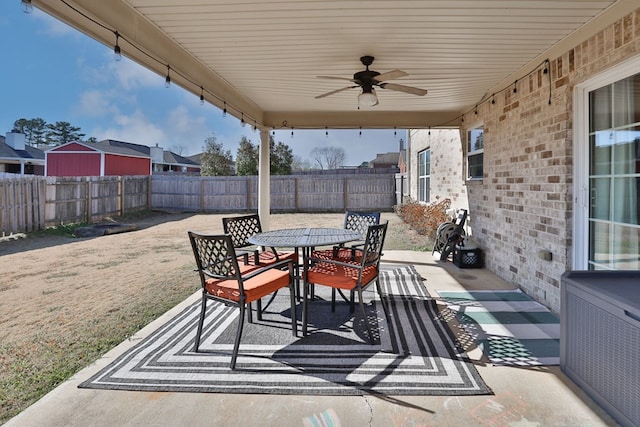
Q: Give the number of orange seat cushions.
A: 4